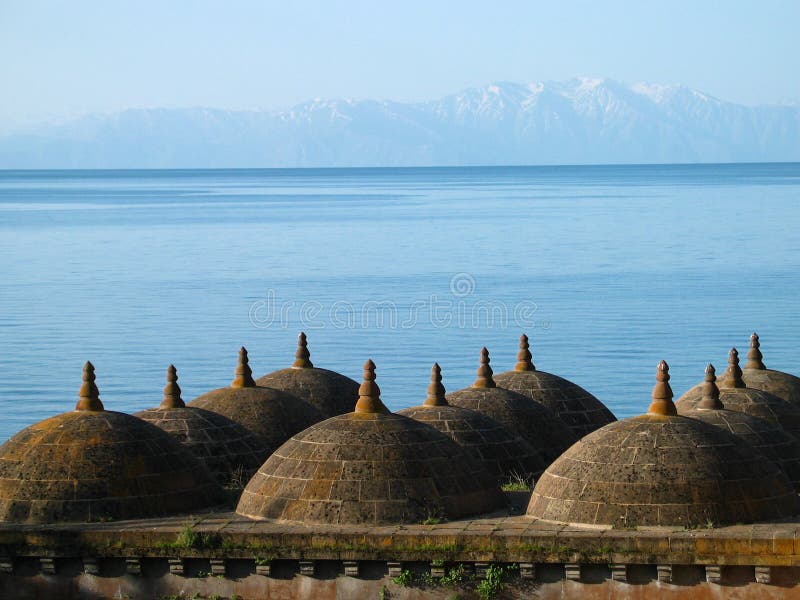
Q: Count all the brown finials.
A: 12